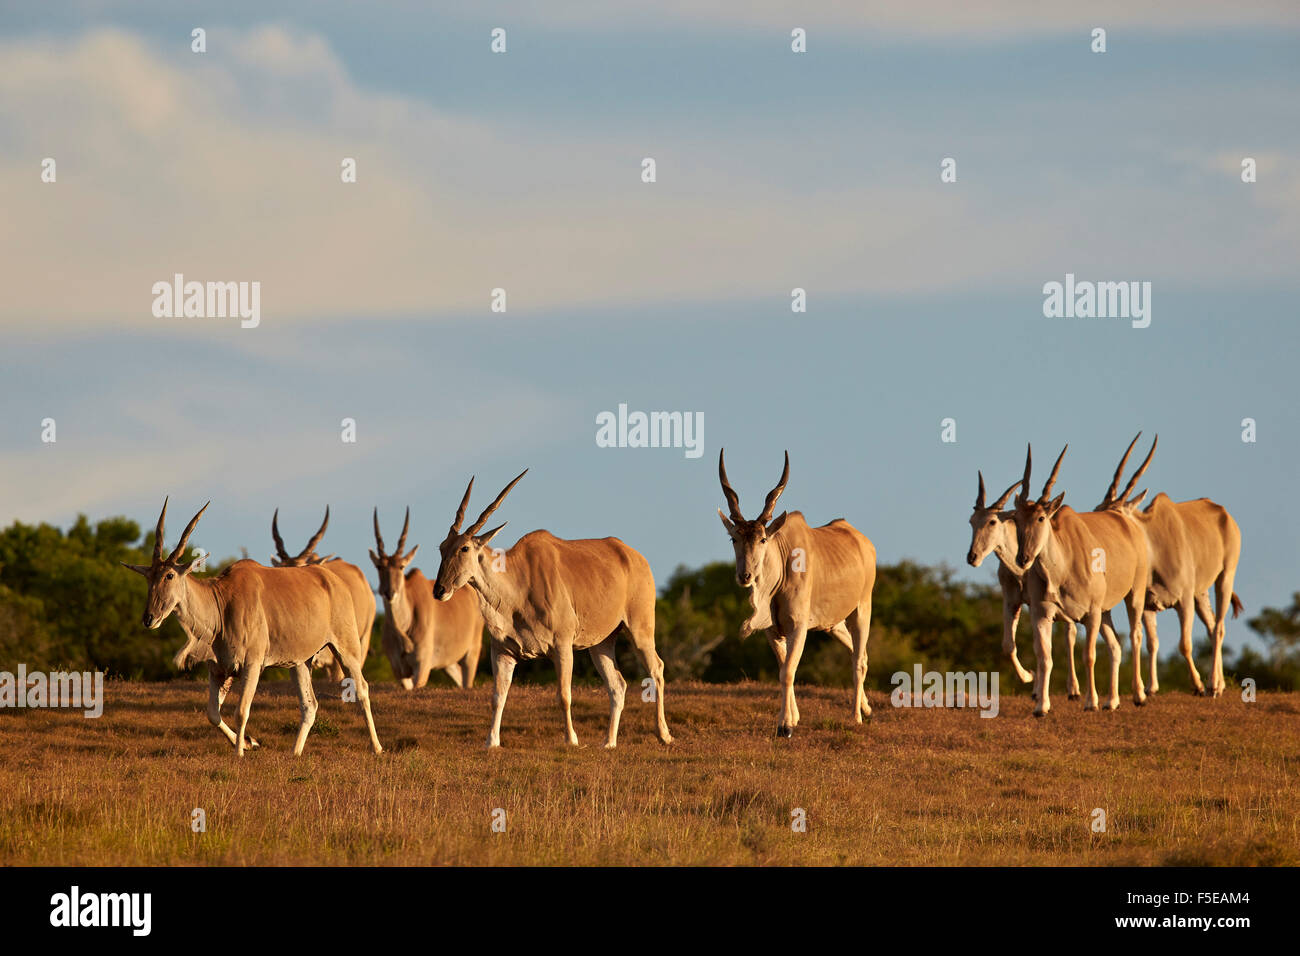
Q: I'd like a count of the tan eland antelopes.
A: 8